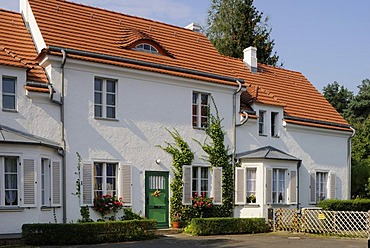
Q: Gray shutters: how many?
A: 11